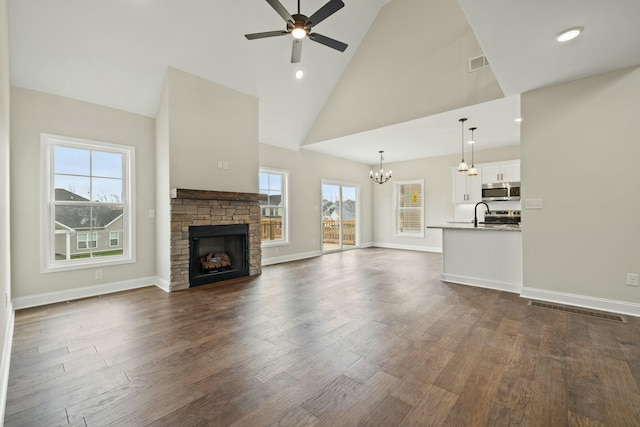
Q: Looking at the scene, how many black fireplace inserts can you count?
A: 1